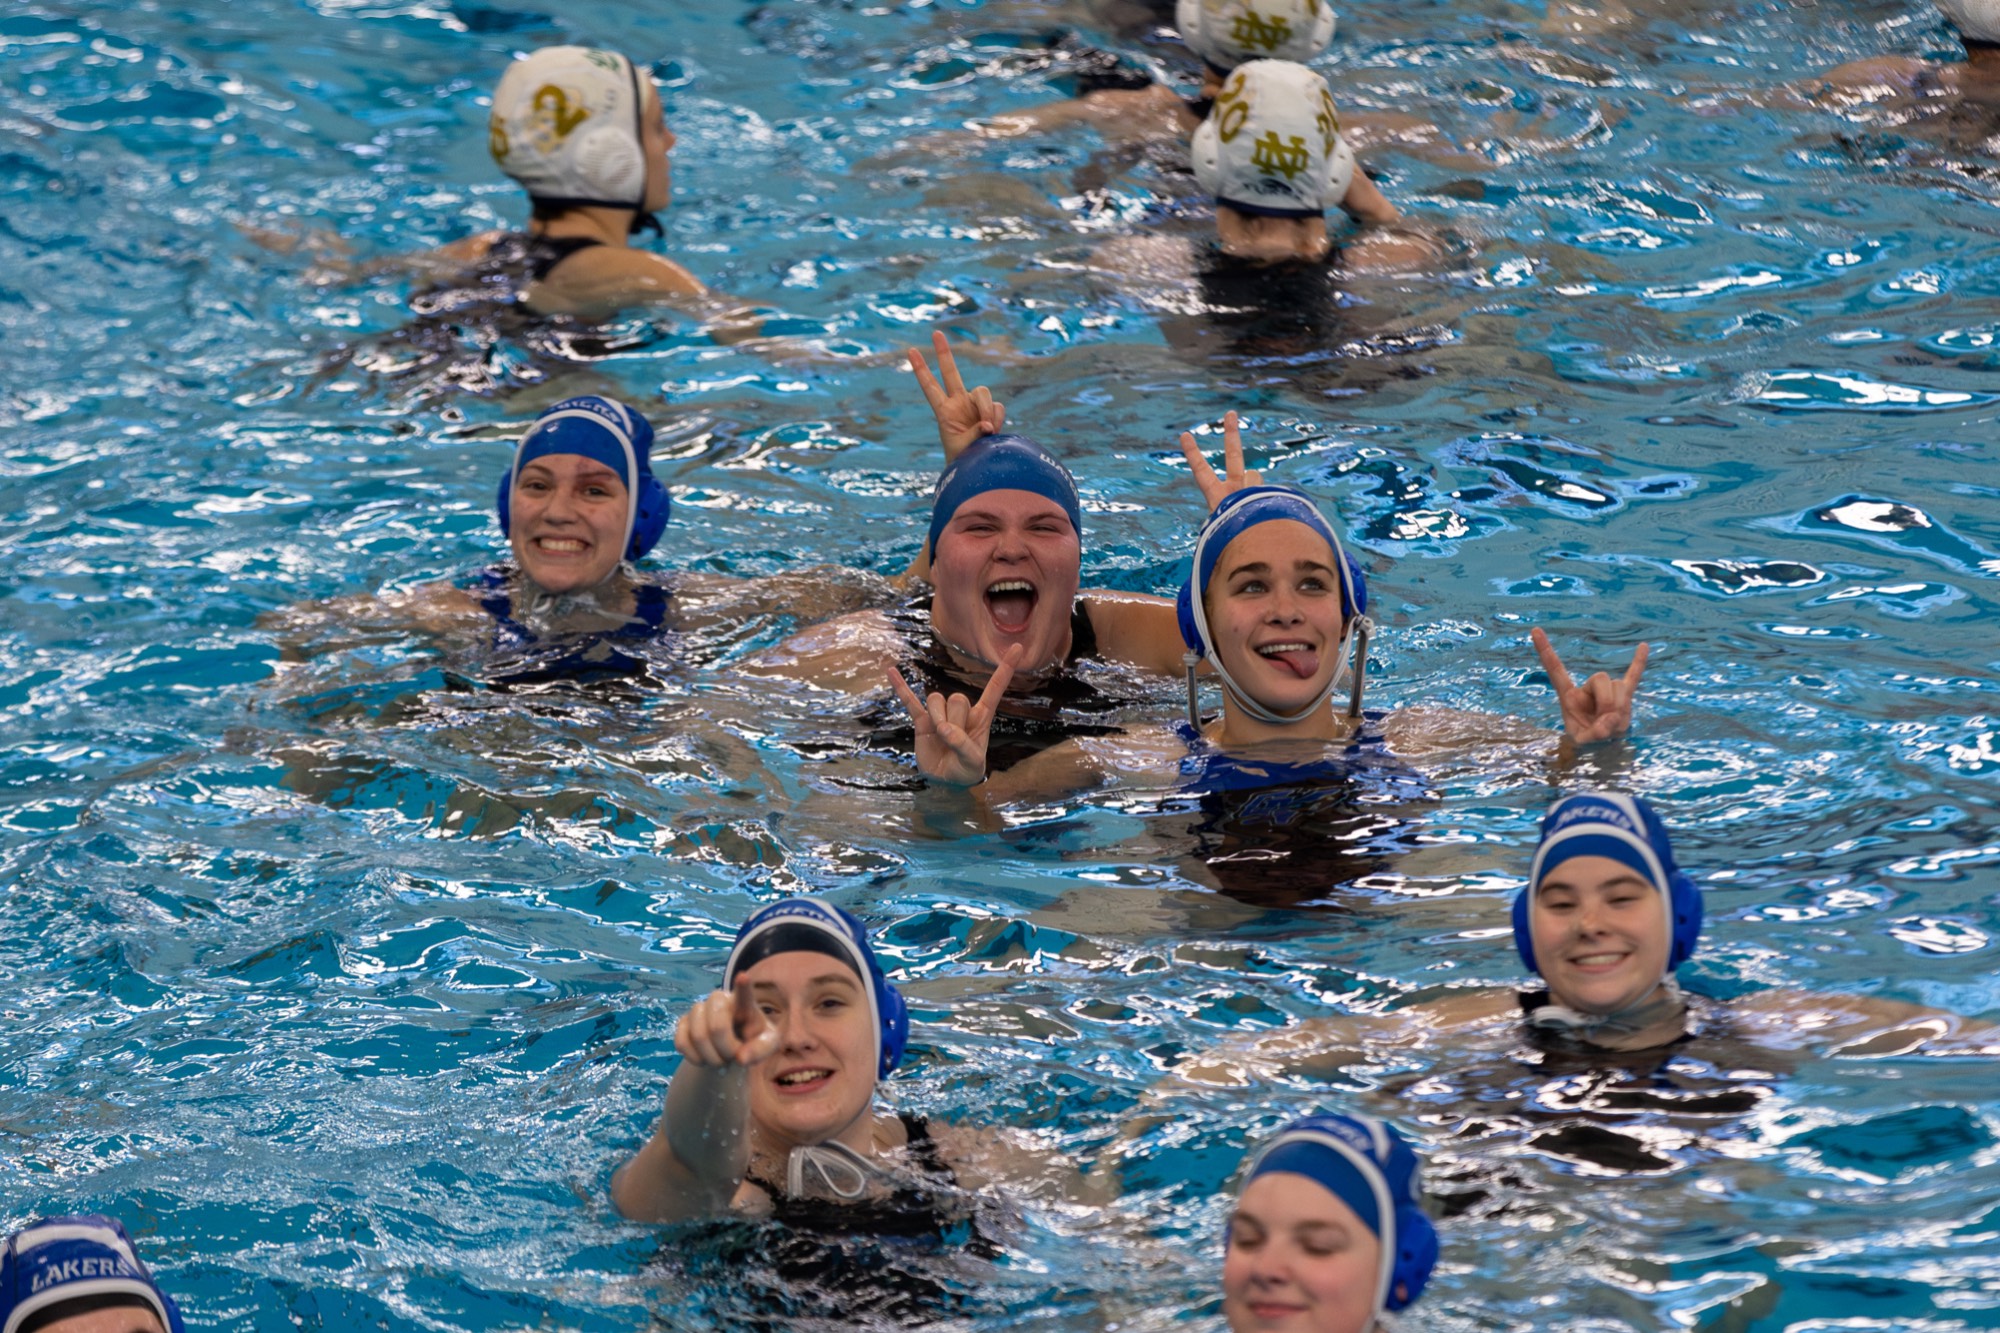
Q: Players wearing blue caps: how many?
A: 7